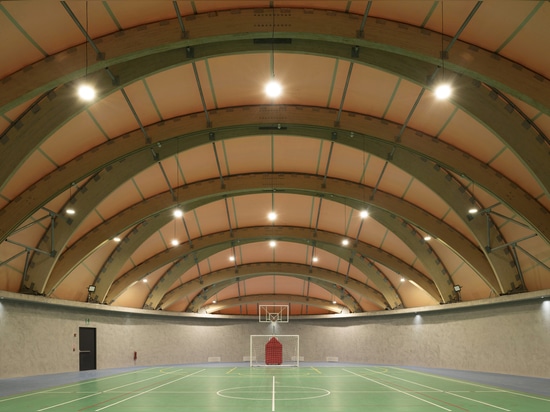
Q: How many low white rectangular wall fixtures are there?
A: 4